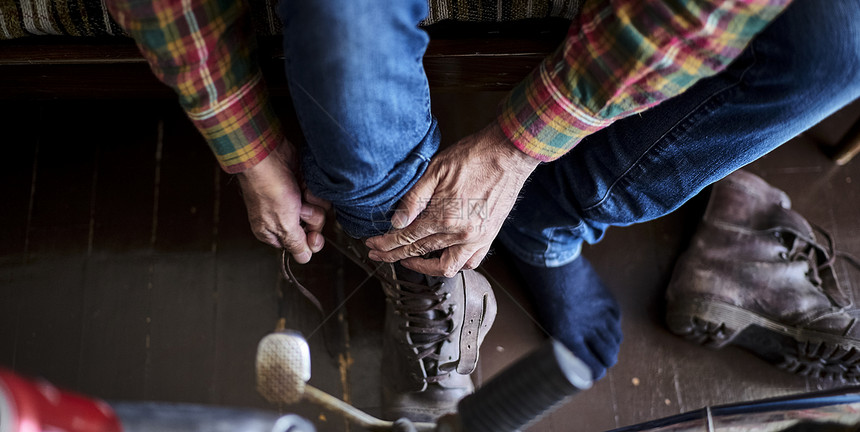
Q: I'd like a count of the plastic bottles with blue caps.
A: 0